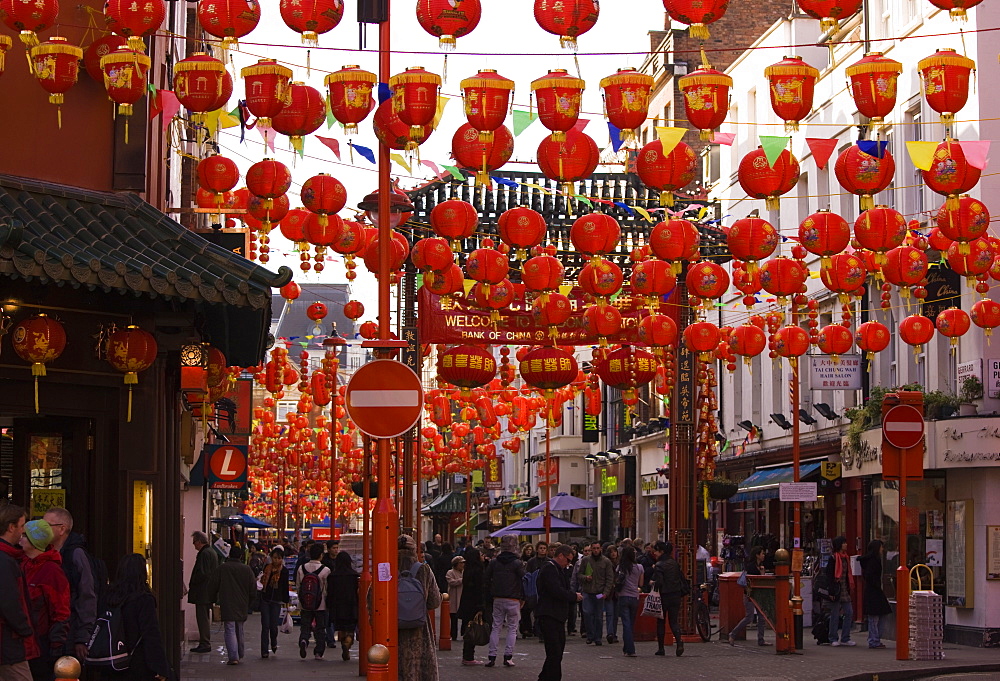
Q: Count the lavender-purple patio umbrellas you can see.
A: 3